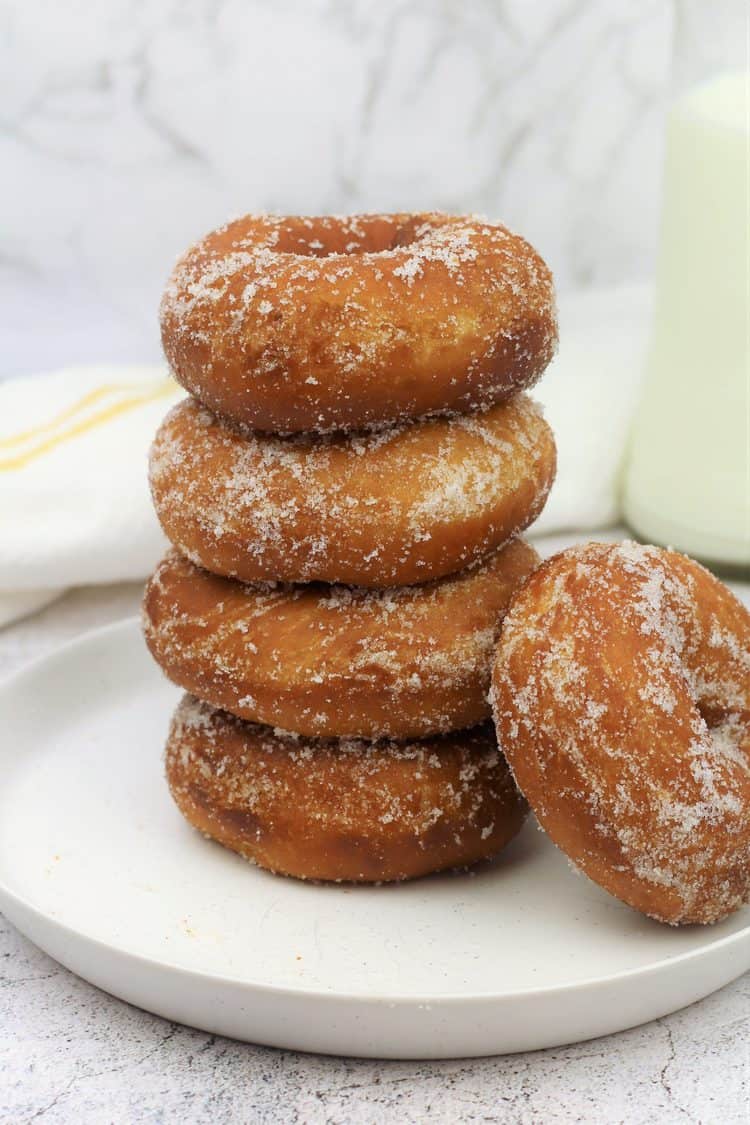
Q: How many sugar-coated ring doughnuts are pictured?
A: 5